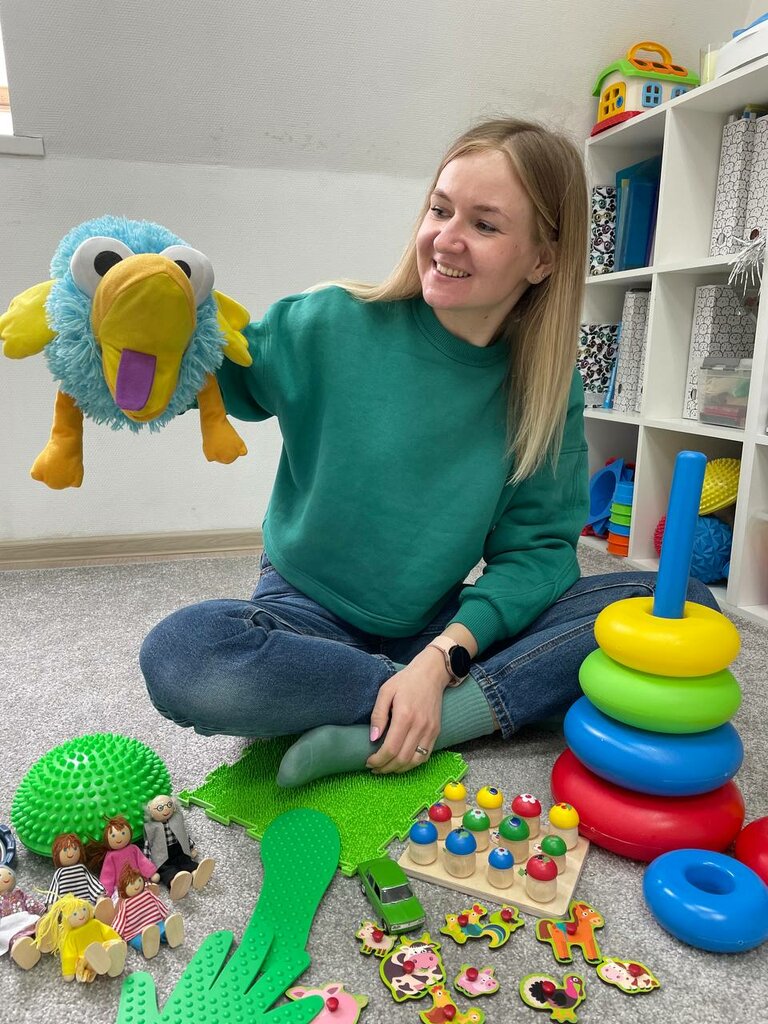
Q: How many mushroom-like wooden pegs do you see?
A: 12